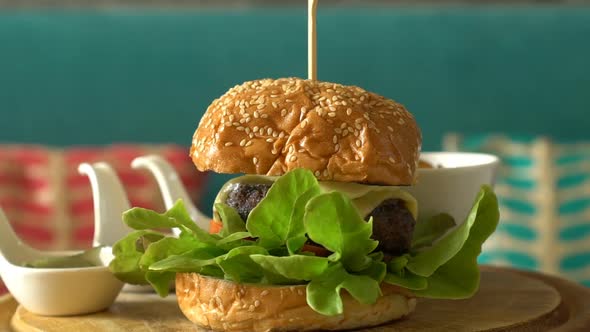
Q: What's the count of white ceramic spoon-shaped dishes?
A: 3